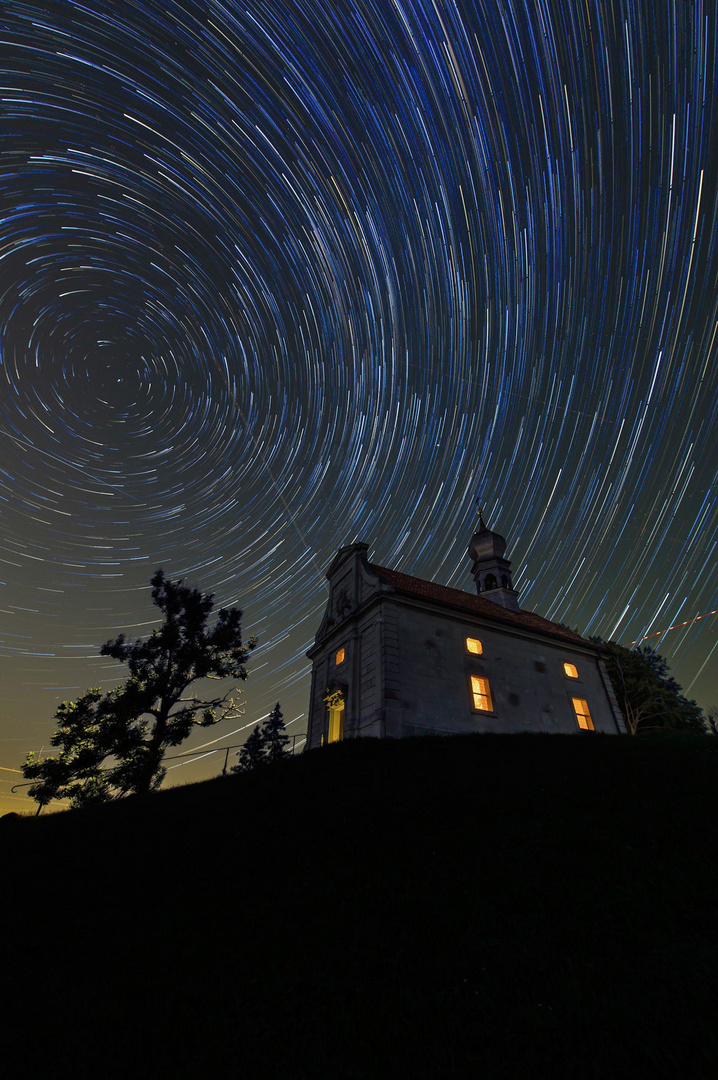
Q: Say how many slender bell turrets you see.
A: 1